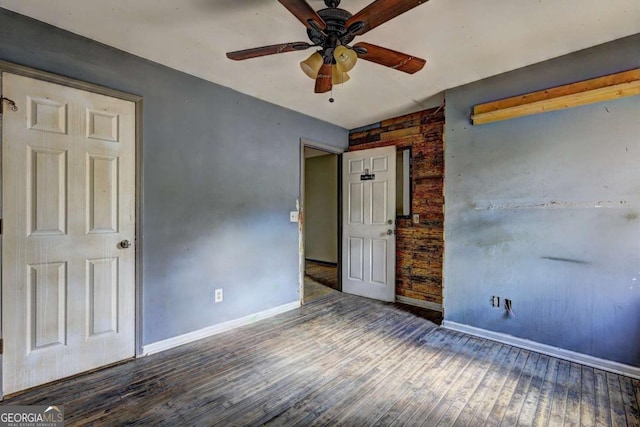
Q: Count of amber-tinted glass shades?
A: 3